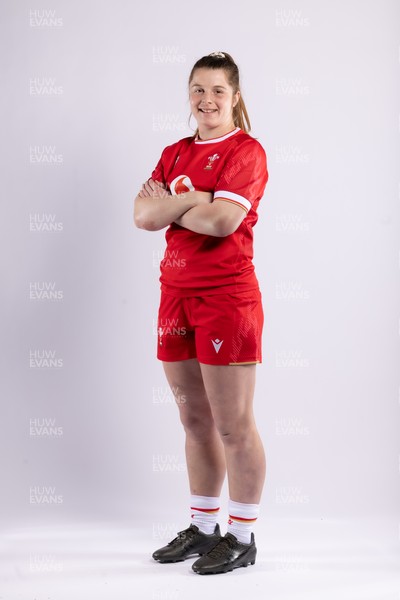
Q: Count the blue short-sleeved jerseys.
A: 0